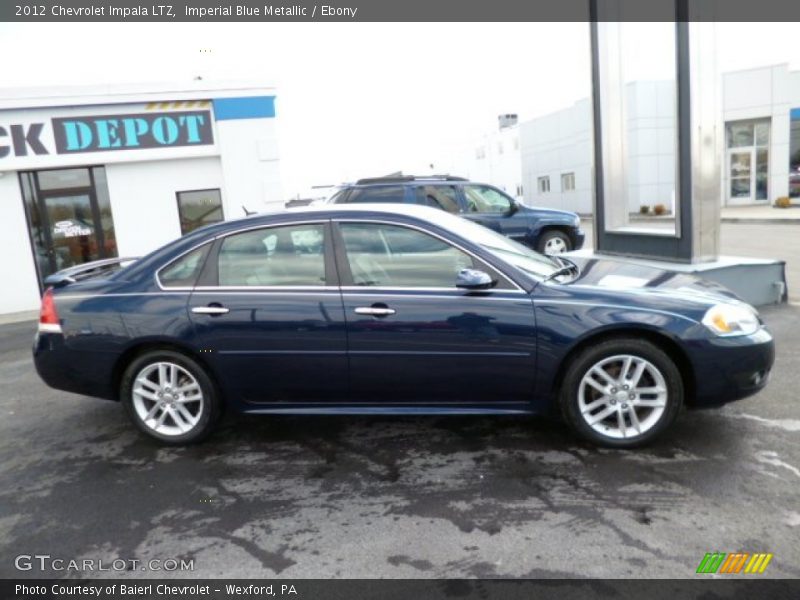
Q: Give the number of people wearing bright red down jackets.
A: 0